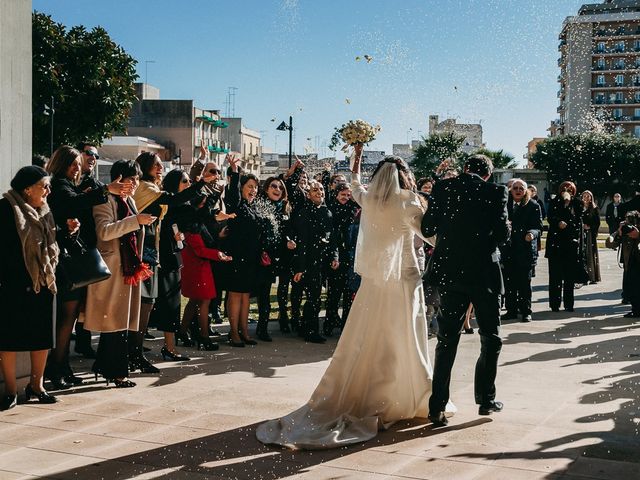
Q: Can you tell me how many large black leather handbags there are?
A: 1